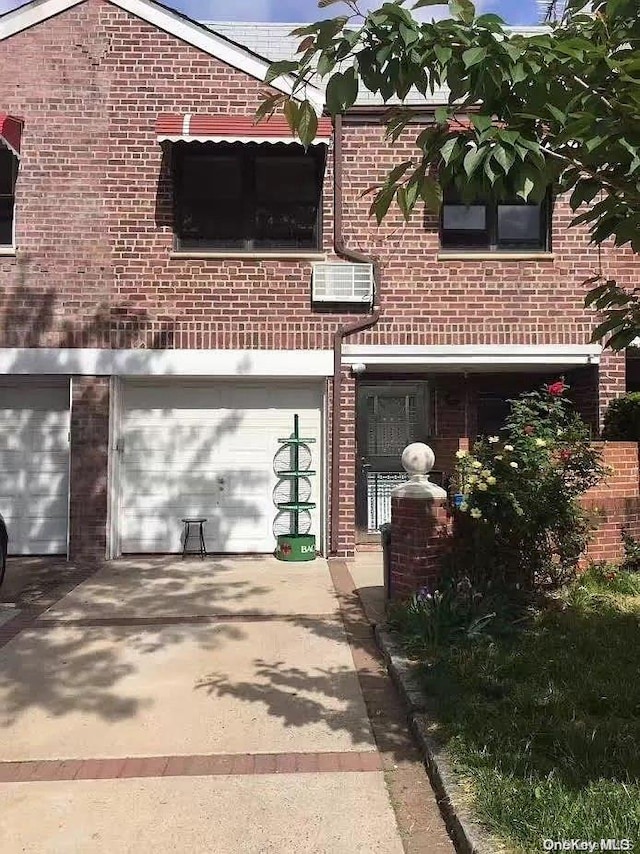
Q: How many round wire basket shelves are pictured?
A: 3